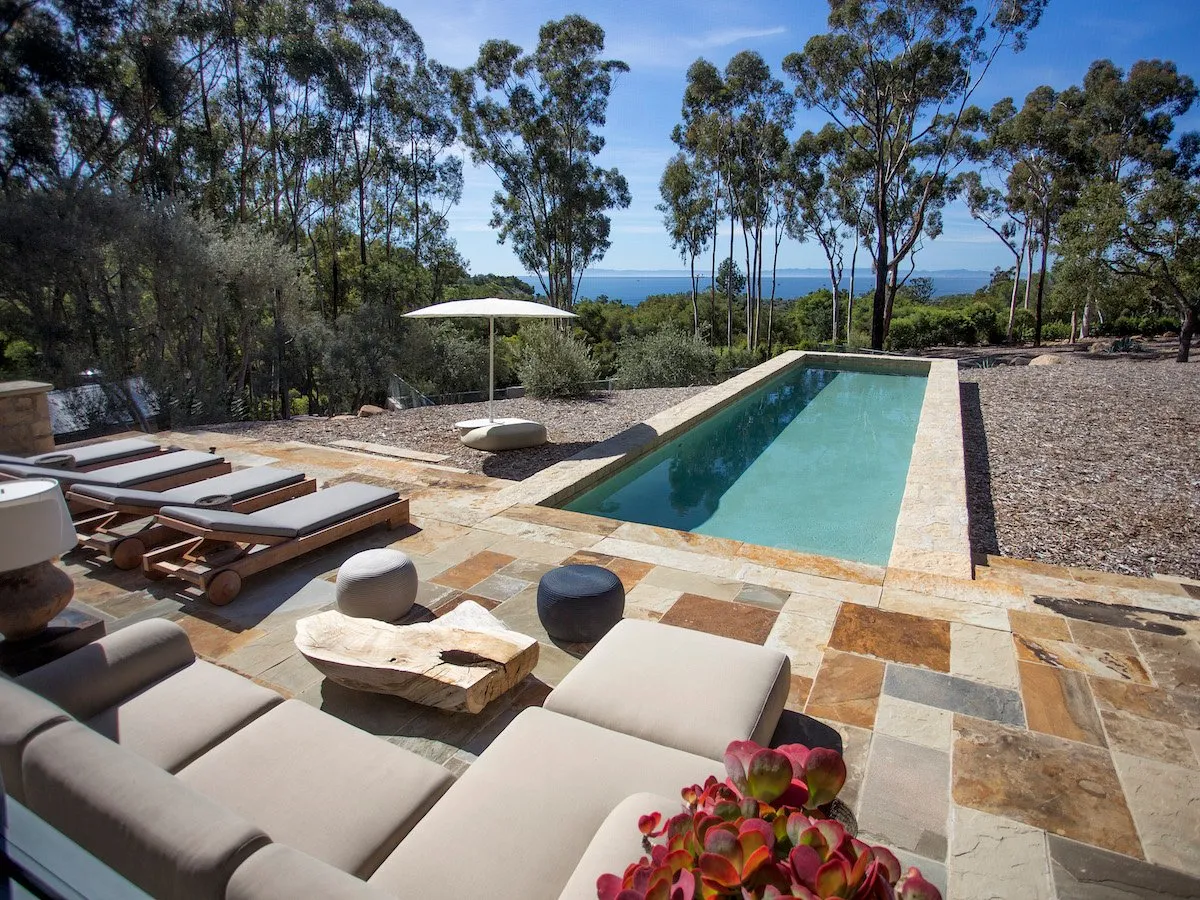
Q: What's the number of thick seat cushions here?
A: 4